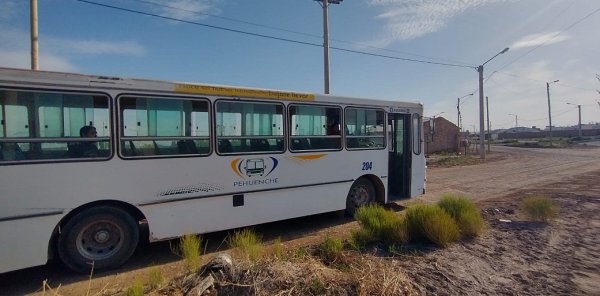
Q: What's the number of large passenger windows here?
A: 5